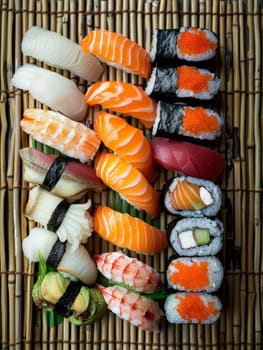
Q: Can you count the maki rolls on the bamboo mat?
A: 7